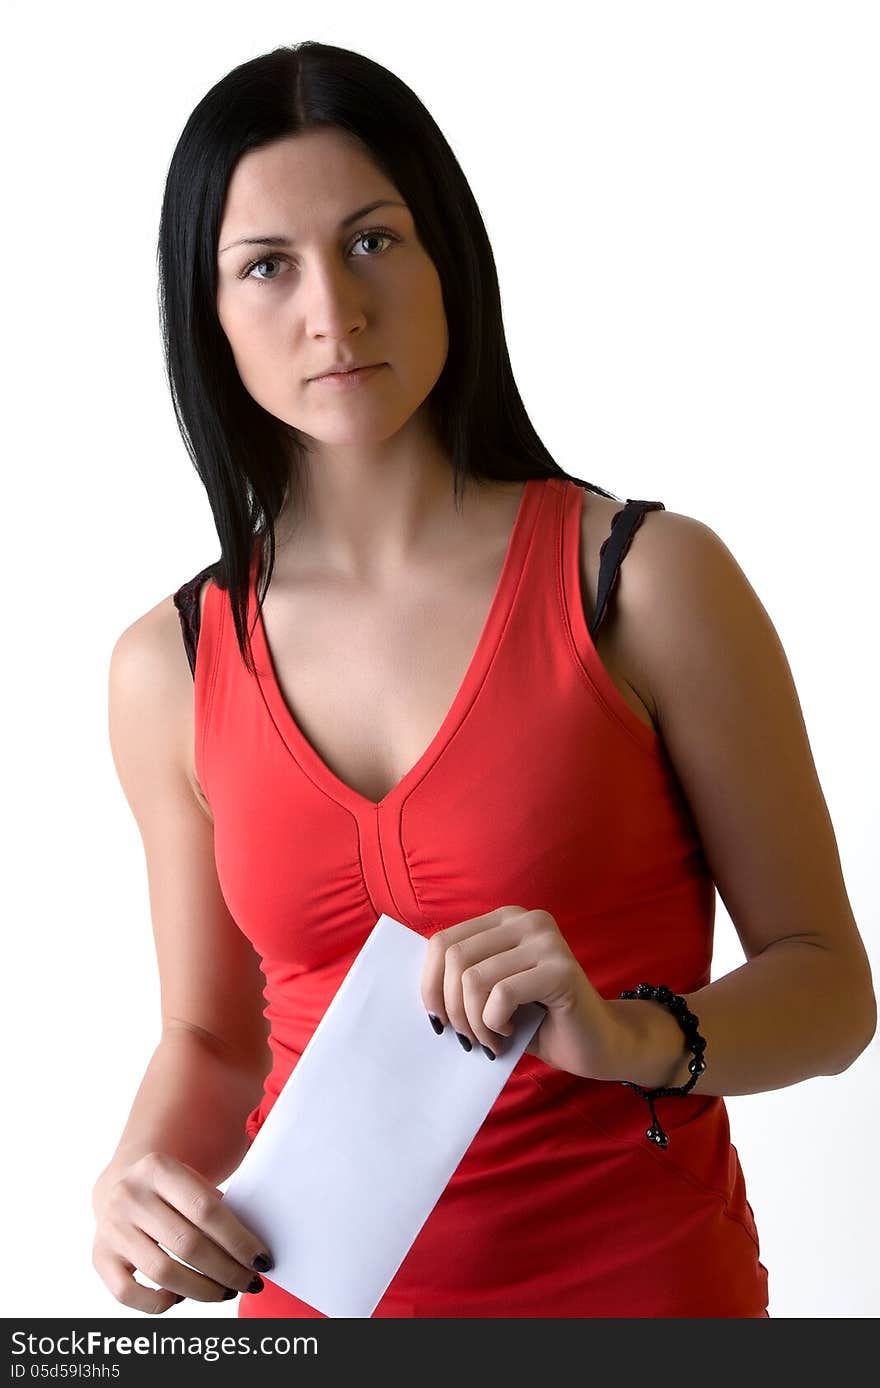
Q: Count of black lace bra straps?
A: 2